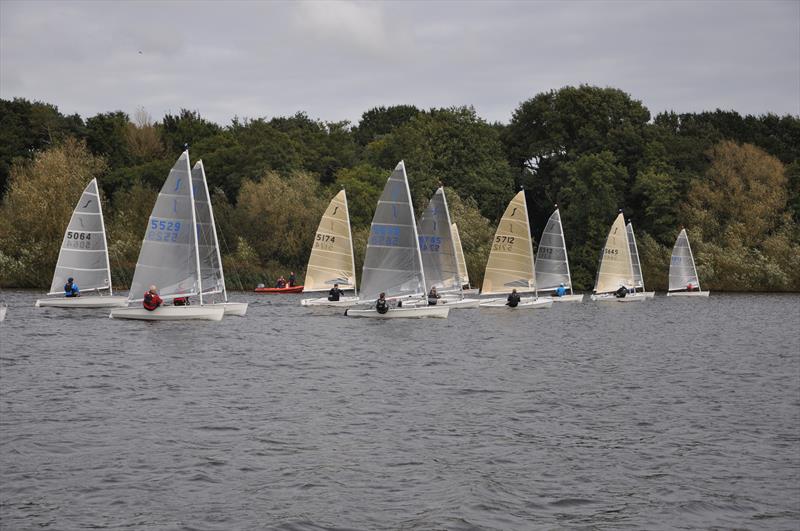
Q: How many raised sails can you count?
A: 12